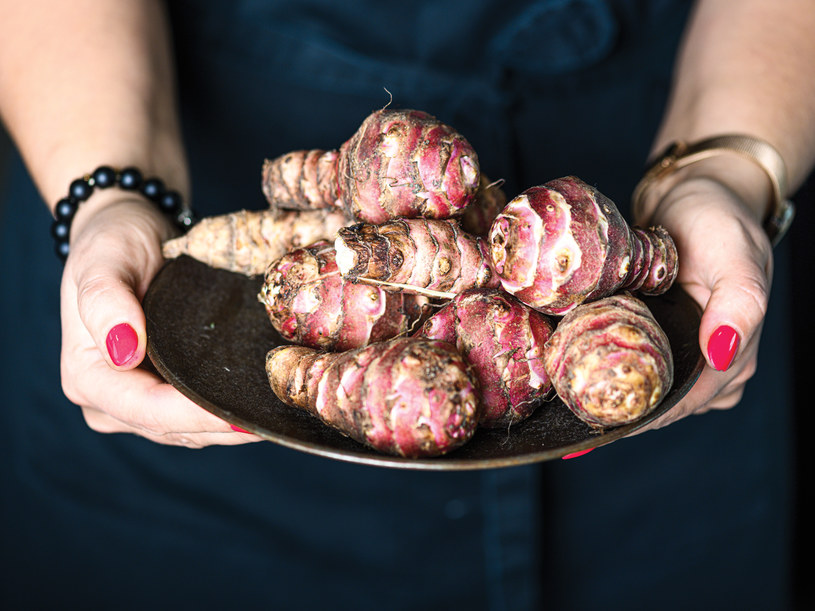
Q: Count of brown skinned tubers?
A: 1